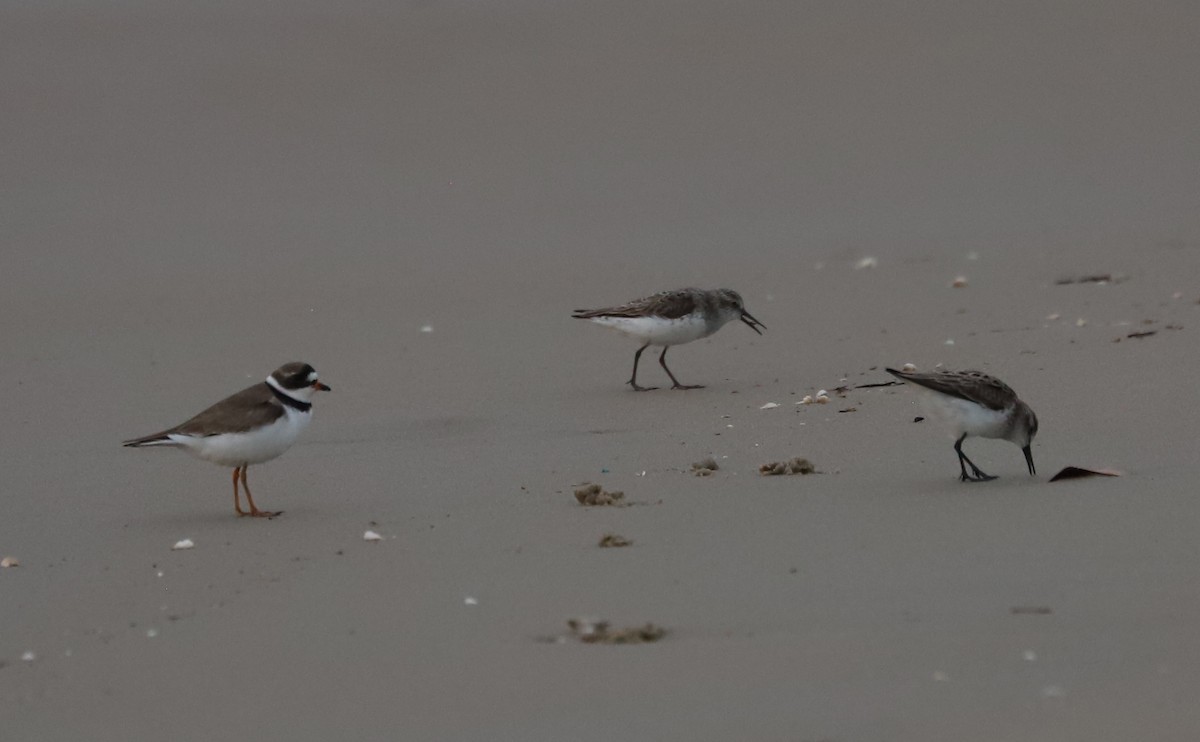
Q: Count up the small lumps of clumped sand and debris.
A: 5